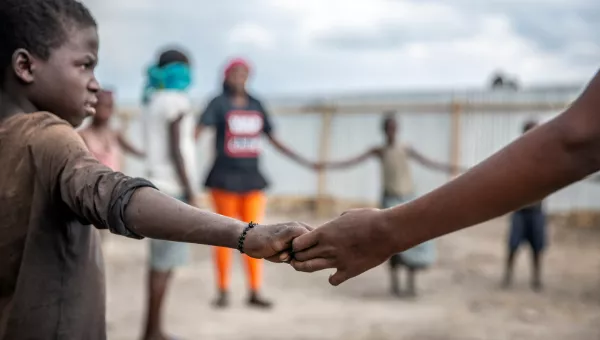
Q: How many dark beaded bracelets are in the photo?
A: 1